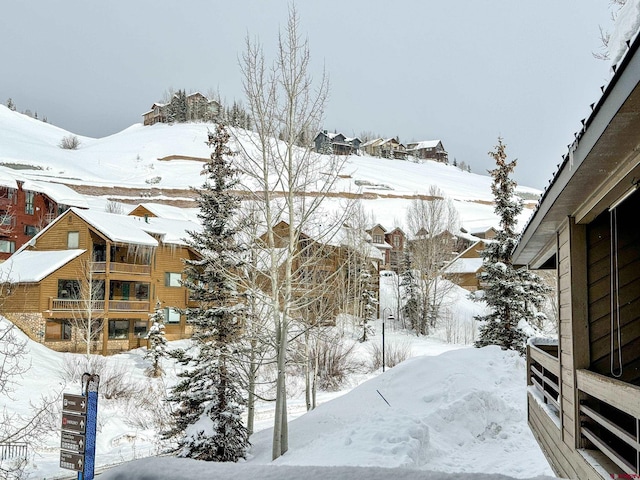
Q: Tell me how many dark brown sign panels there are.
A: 4